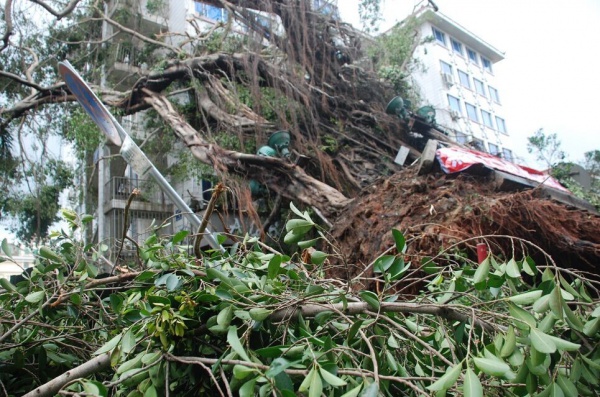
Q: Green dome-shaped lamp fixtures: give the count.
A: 5